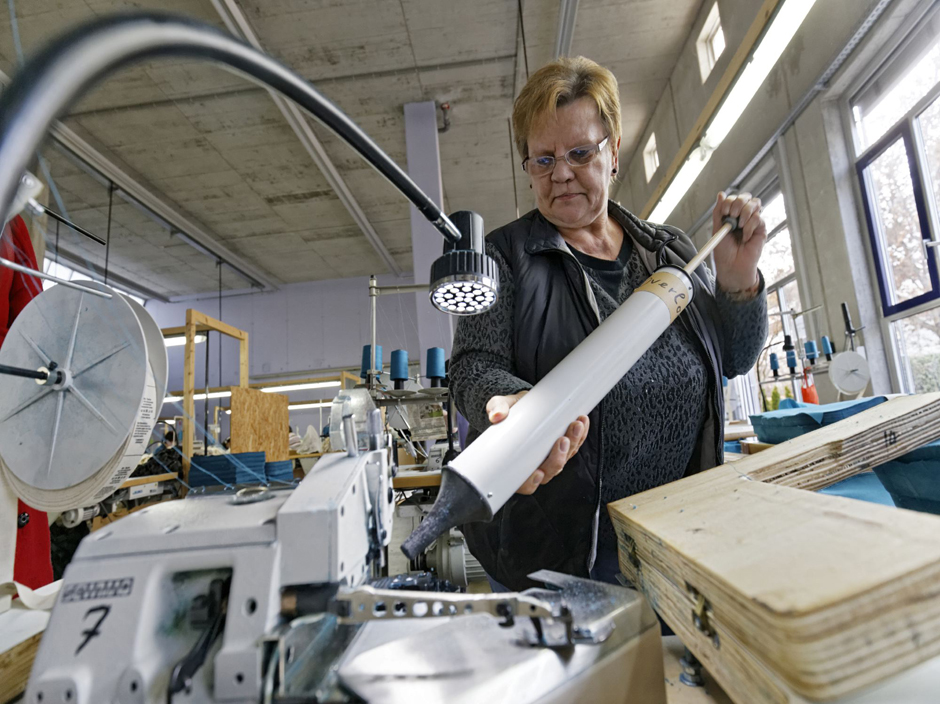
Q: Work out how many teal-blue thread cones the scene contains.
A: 7